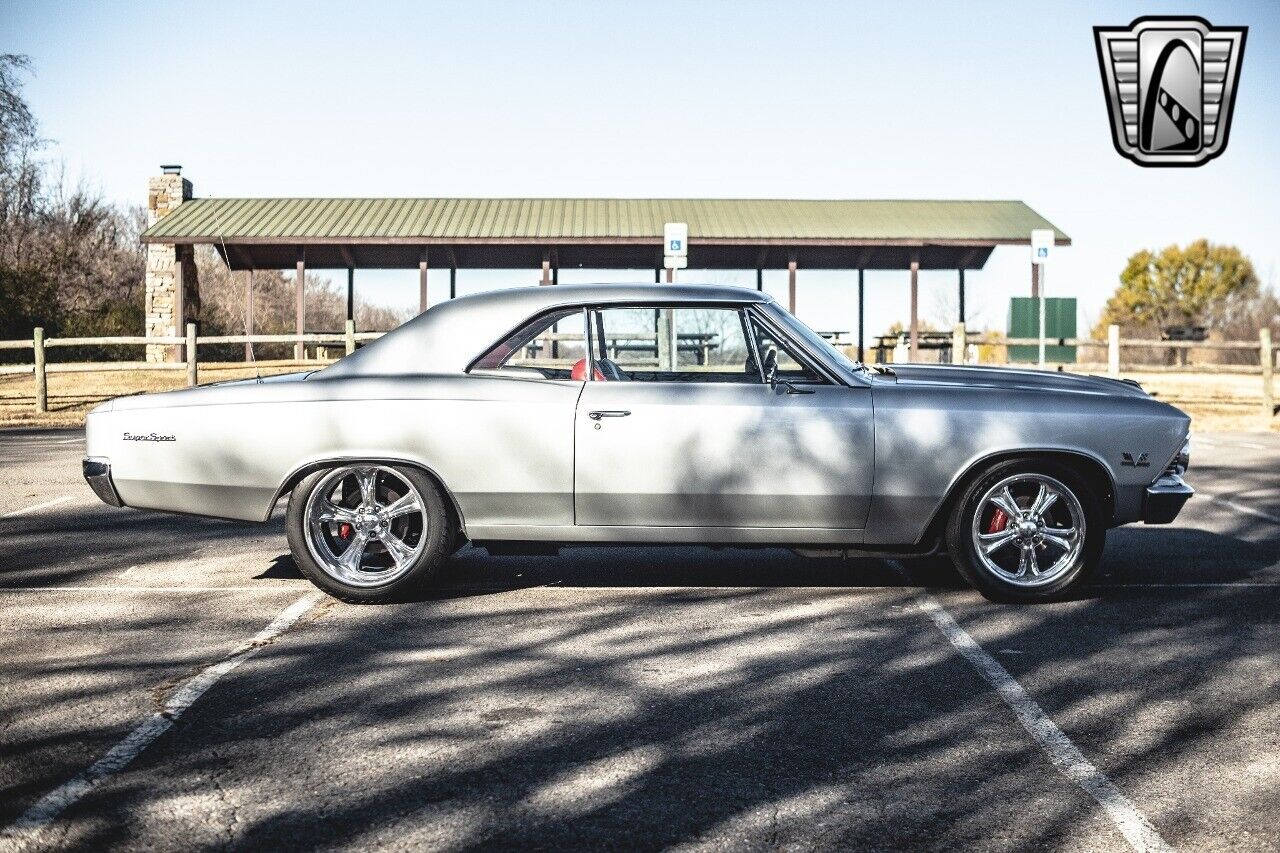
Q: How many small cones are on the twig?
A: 0